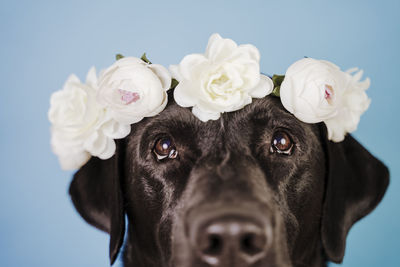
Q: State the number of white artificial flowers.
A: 5